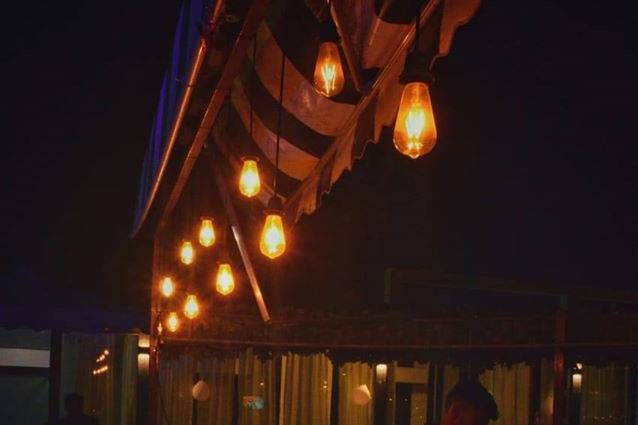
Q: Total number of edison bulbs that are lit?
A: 10